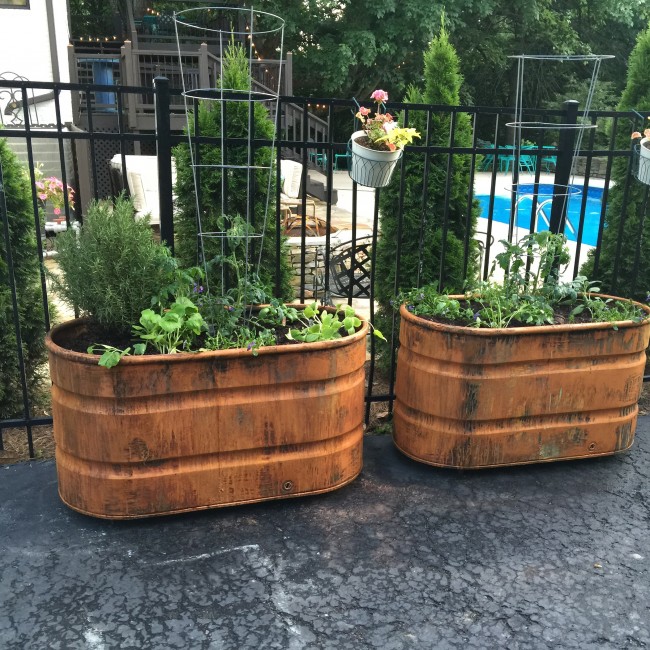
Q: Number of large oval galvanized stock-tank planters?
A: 2